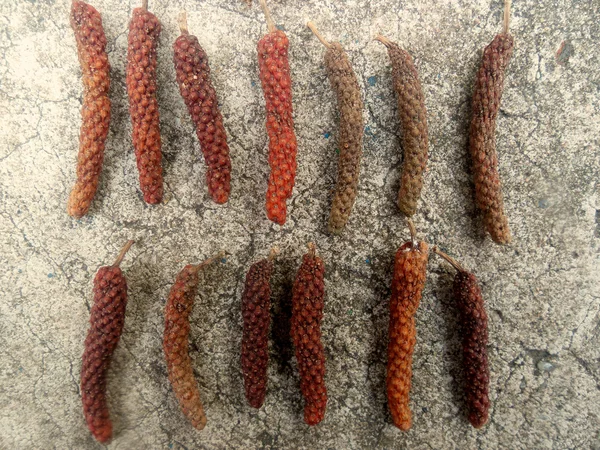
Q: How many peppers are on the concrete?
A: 13